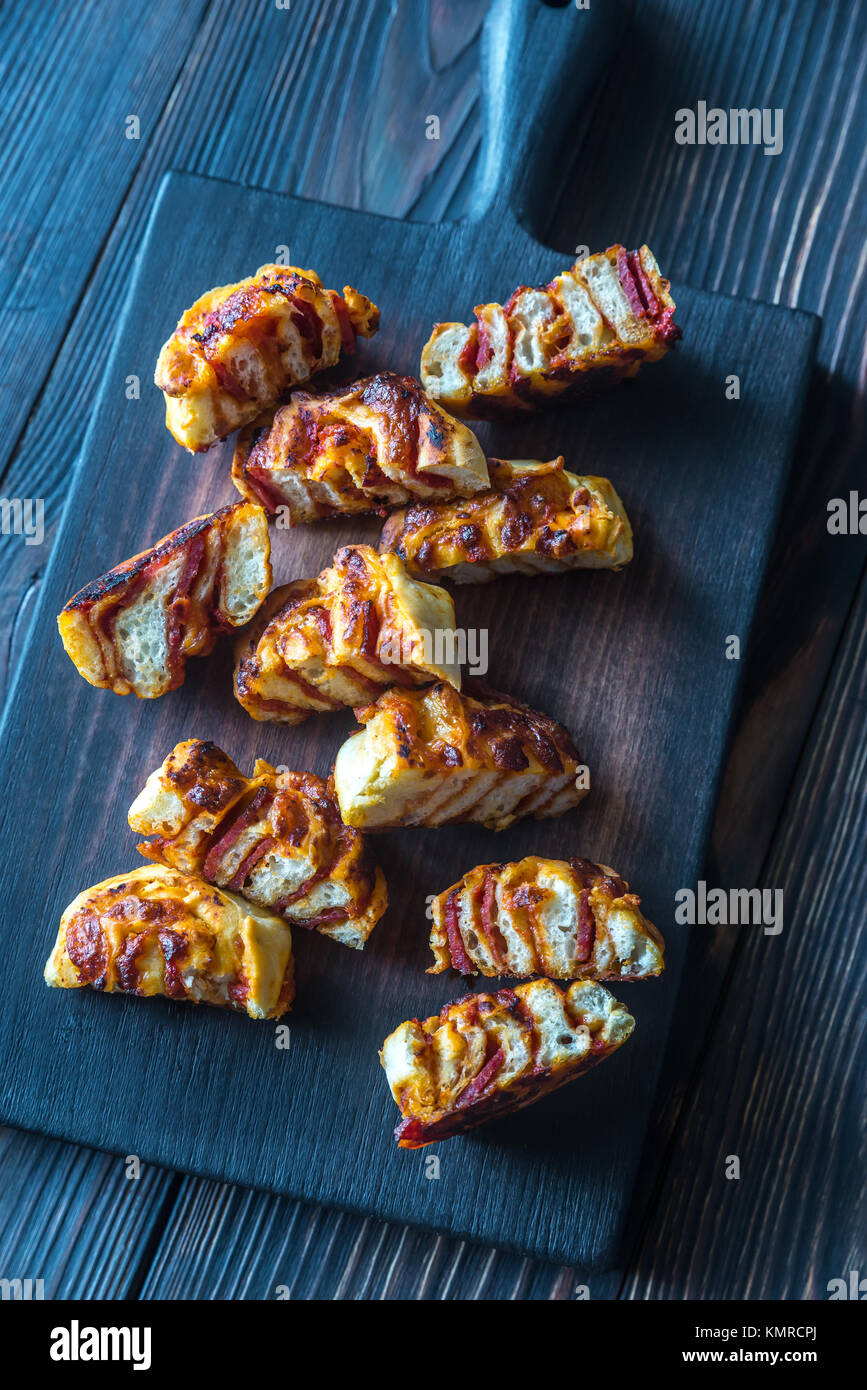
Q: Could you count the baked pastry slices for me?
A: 11